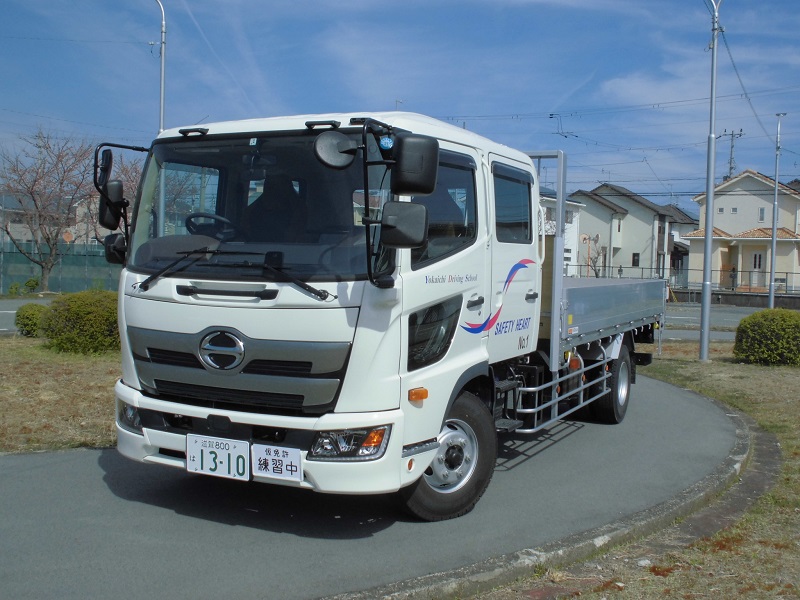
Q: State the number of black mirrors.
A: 6